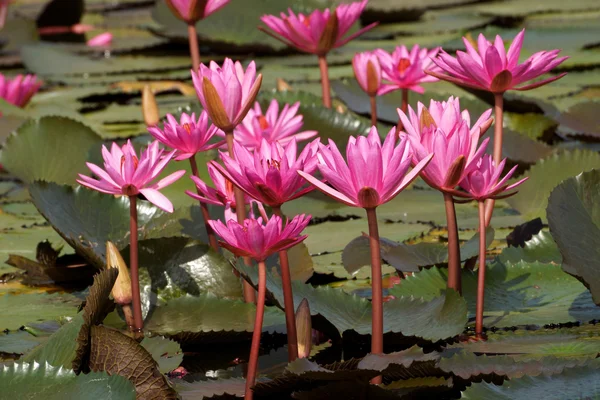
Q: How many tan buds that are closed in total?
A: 3